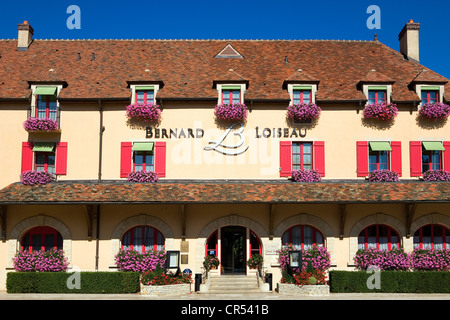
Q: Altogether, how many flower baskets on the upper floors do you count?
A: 11